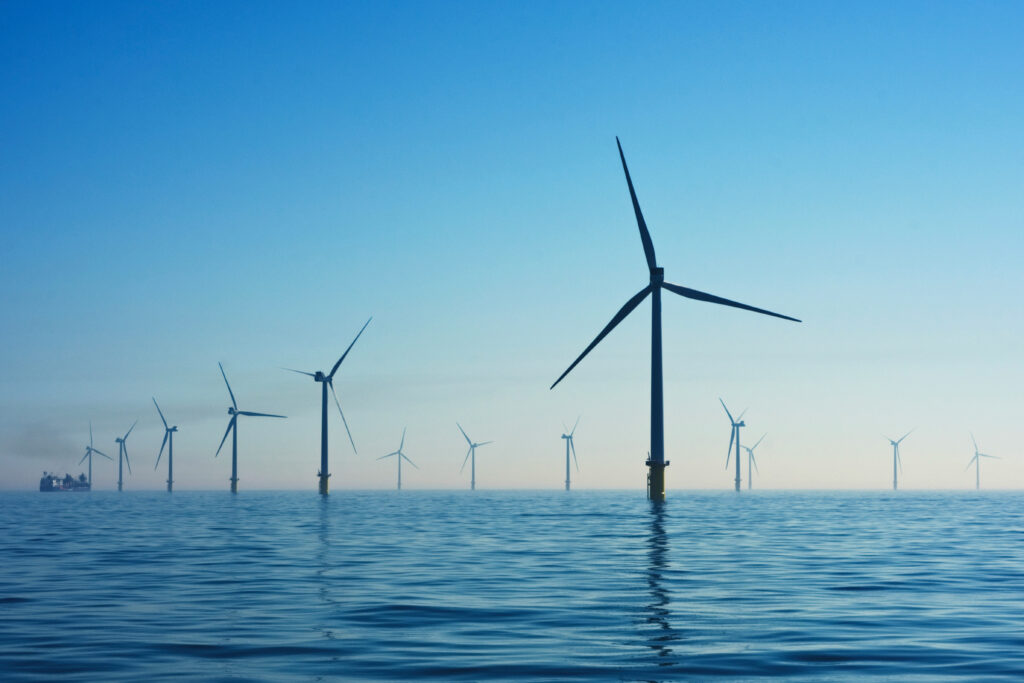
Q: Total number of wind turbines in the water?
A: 13